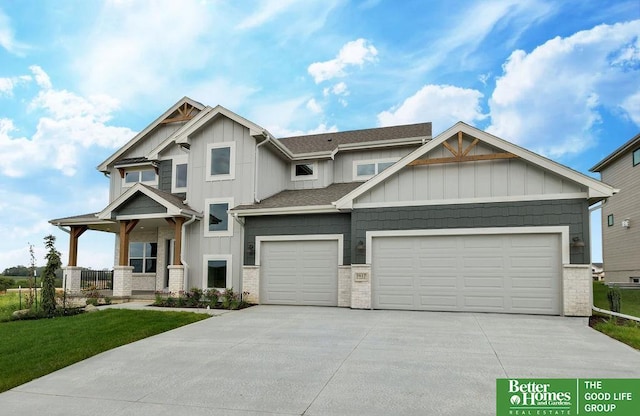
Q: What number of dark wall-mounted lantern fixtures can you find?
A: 3